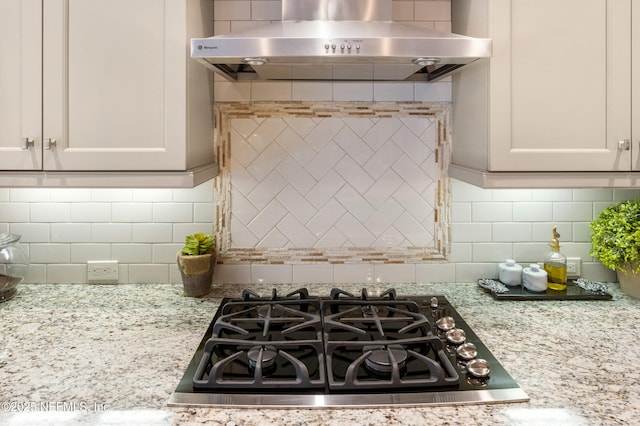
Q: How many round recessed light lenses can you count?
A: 2